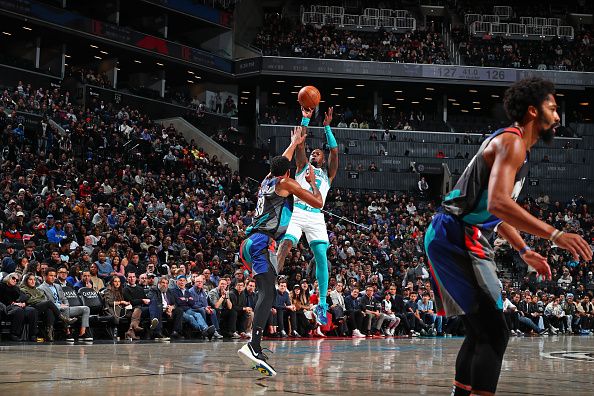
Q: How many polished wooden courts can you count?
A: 1